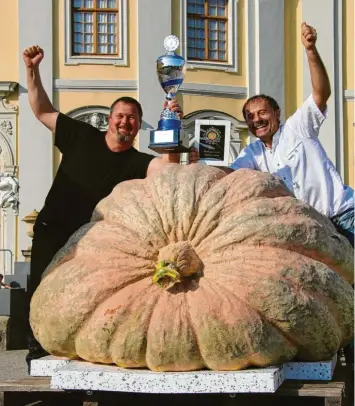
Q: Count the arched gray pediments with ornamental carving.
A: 2